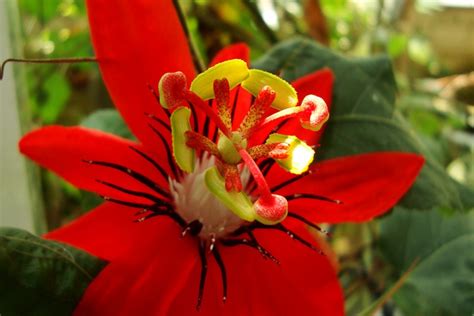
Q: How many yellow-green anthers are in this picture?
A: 5